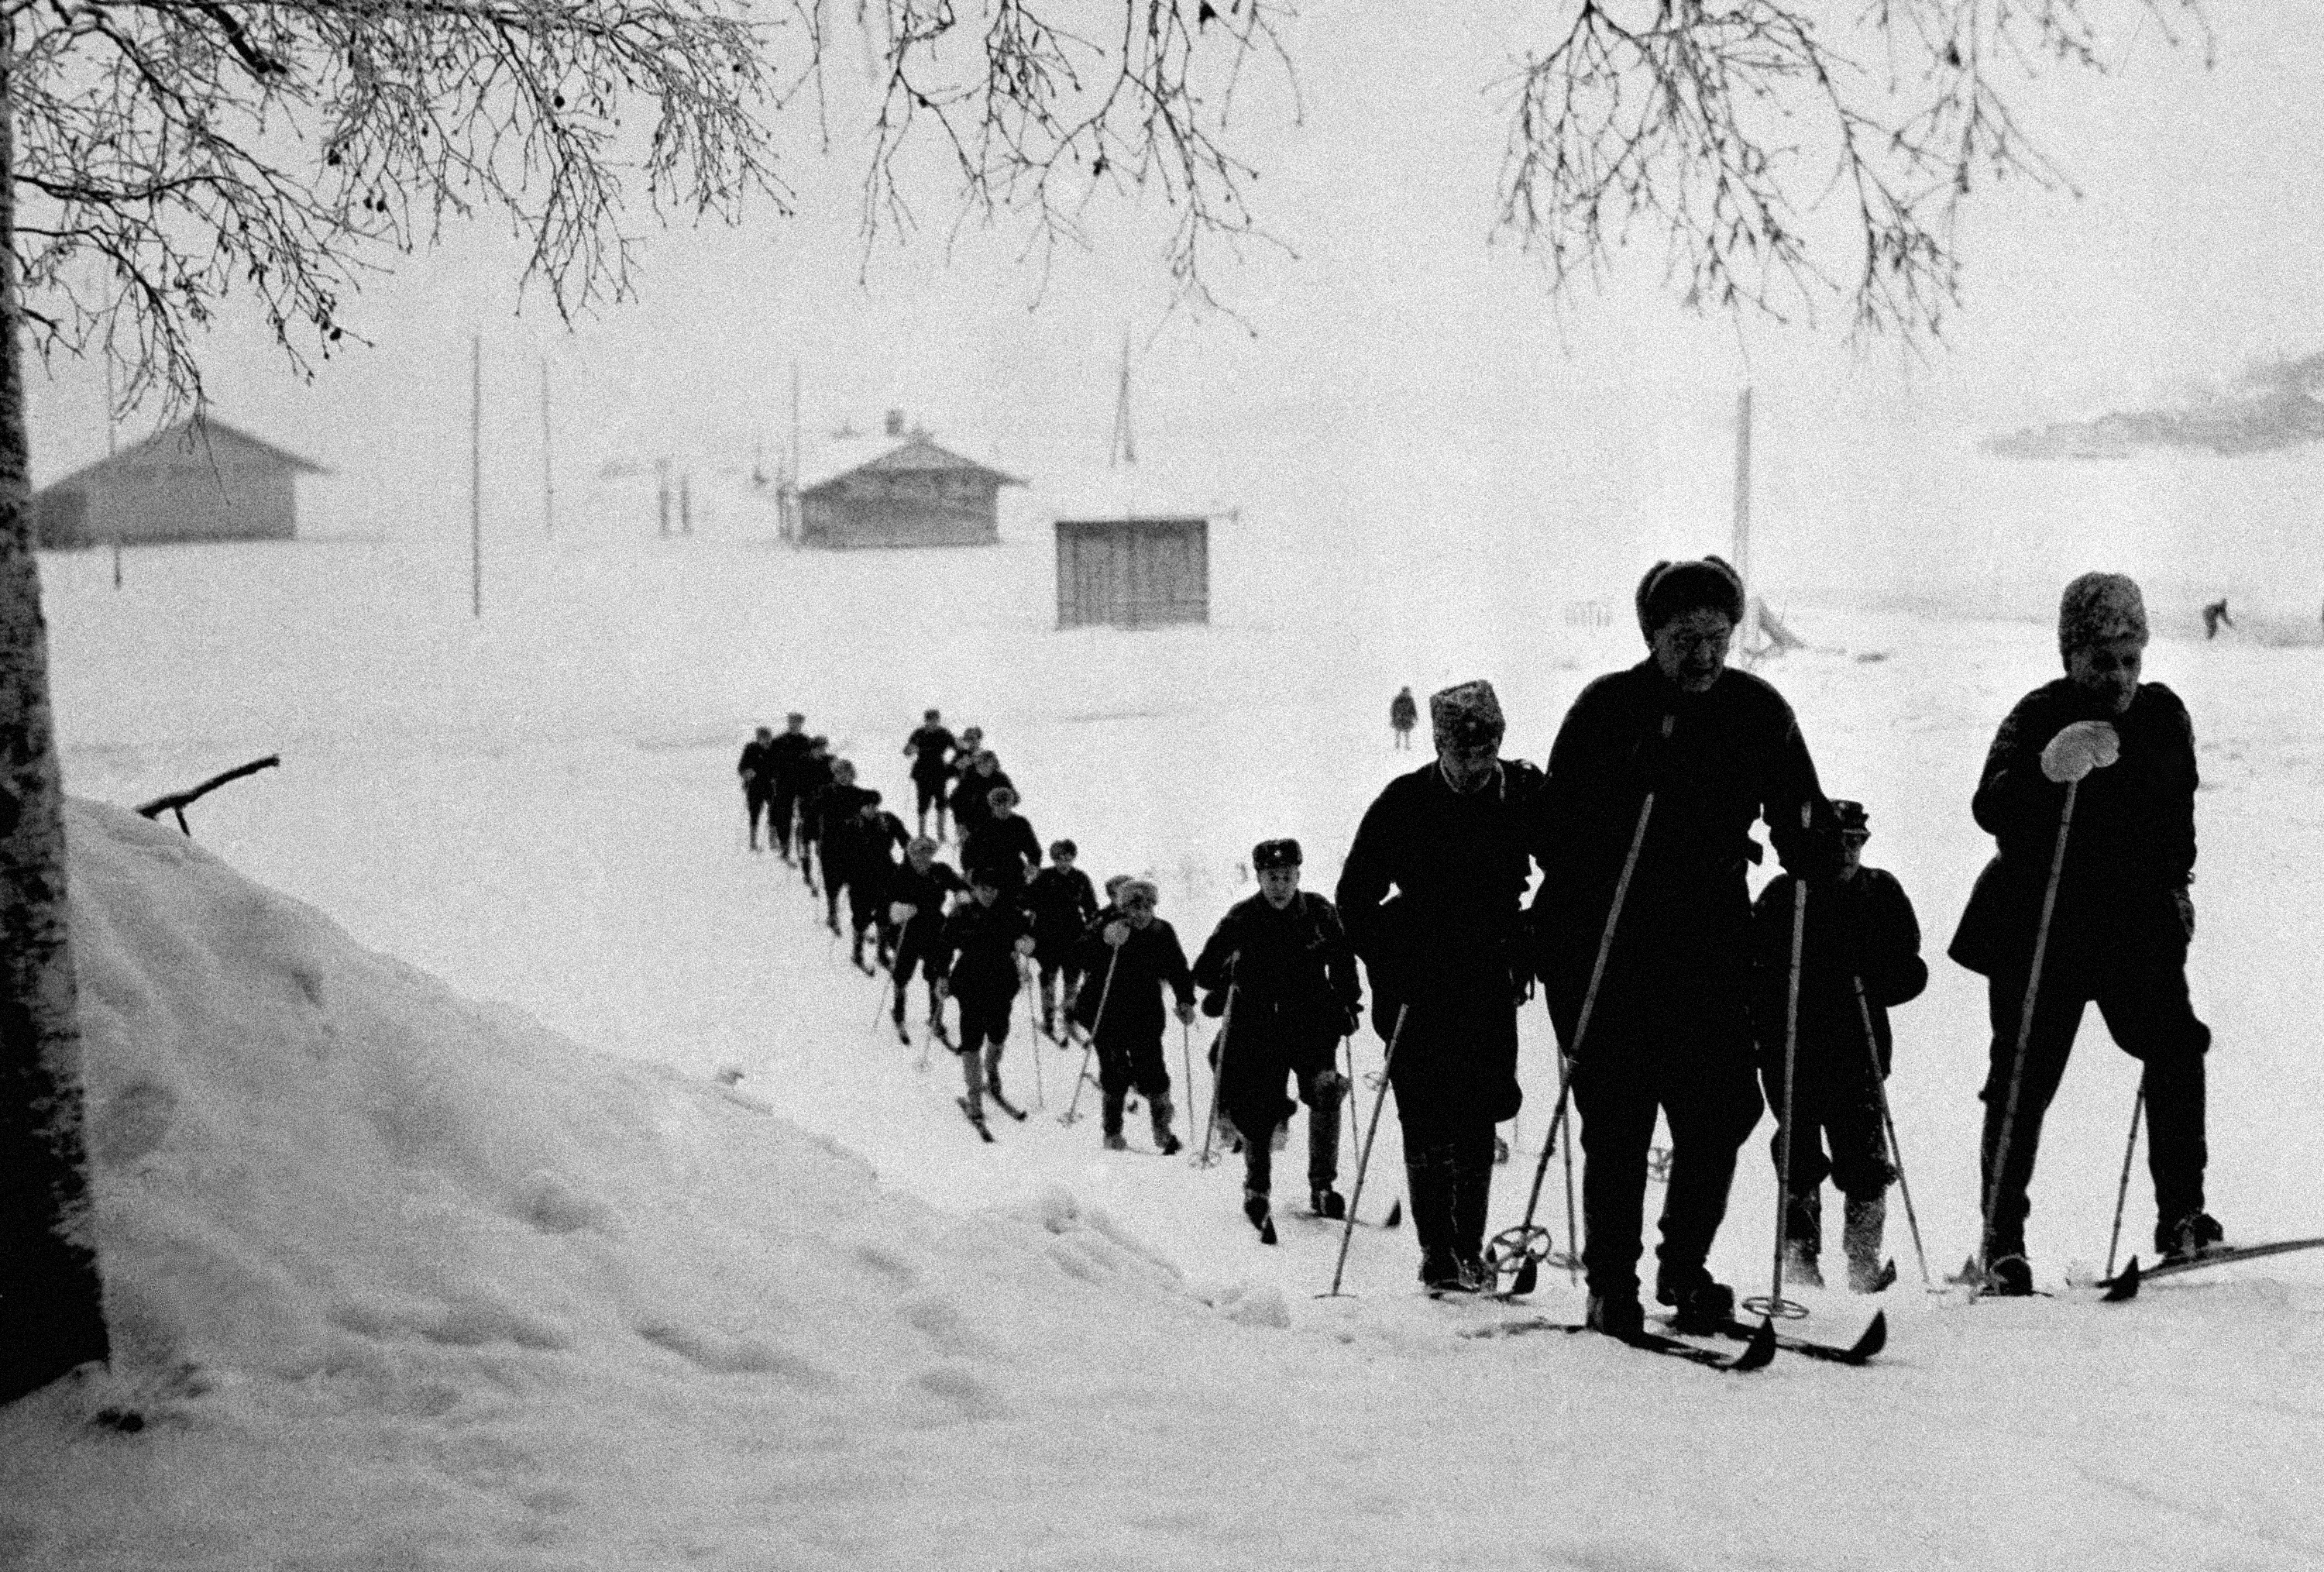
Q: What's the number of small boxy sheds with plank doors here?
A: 1